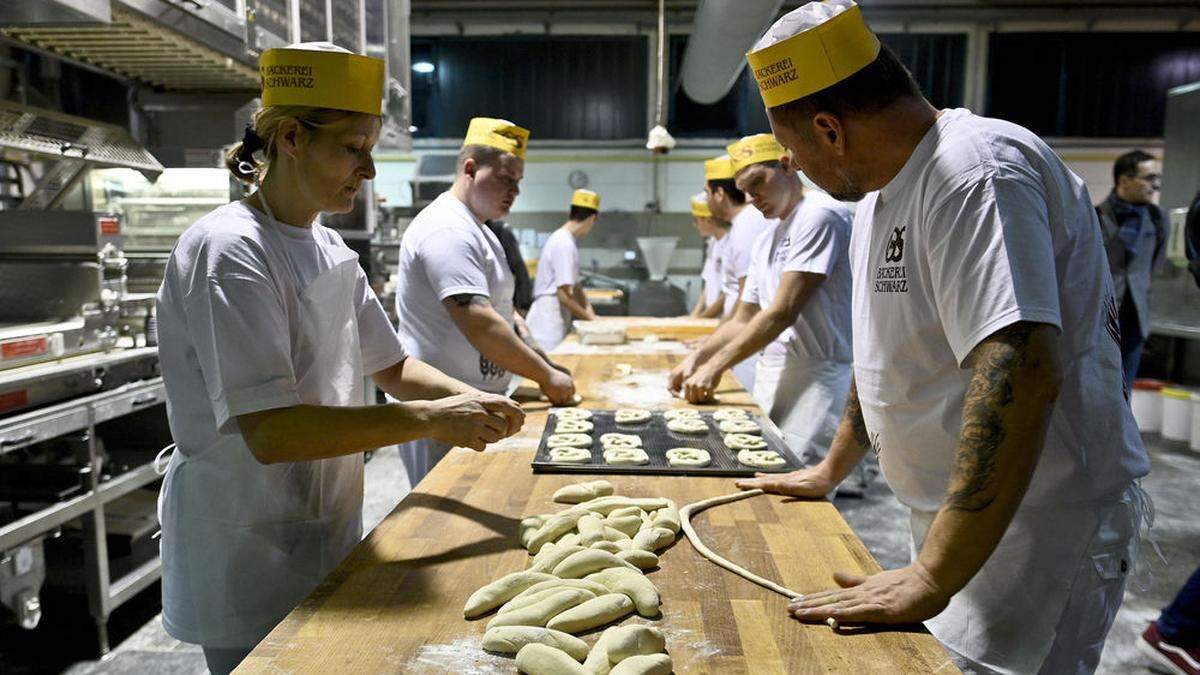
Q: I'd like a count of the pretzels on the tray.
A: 14